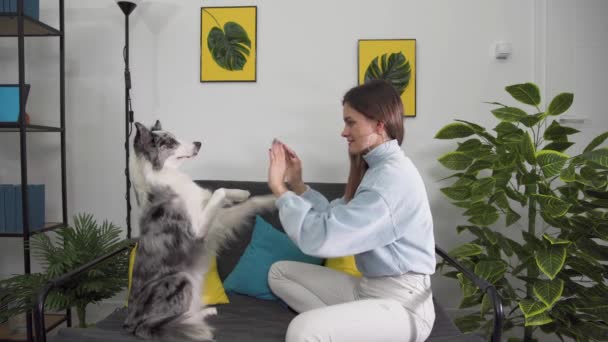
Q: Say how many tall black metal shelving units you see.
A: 1